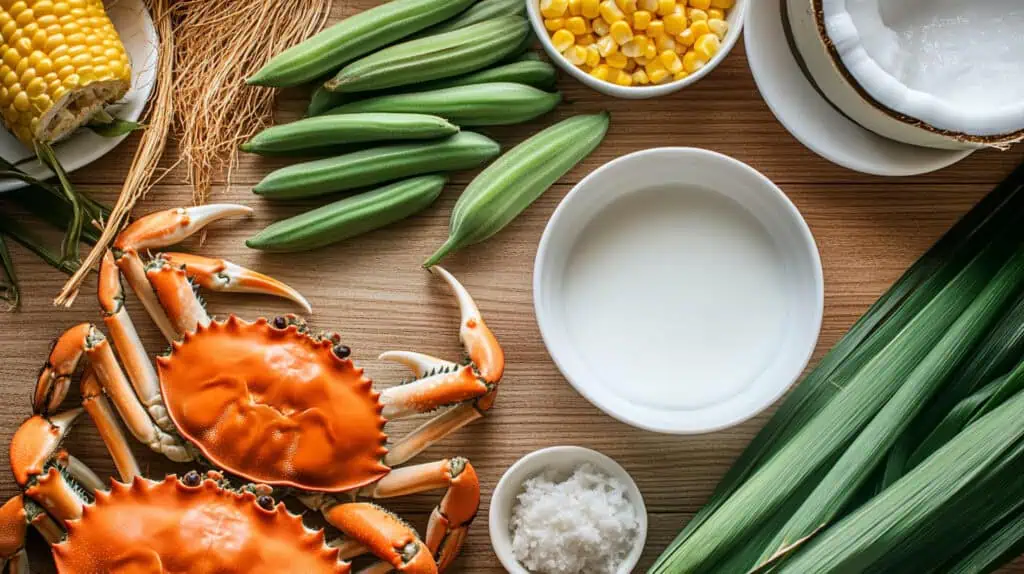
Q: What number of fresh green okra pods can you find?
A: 9